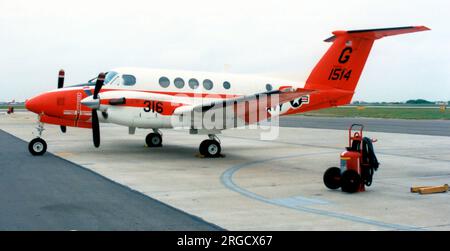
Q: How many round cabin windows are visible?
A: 6